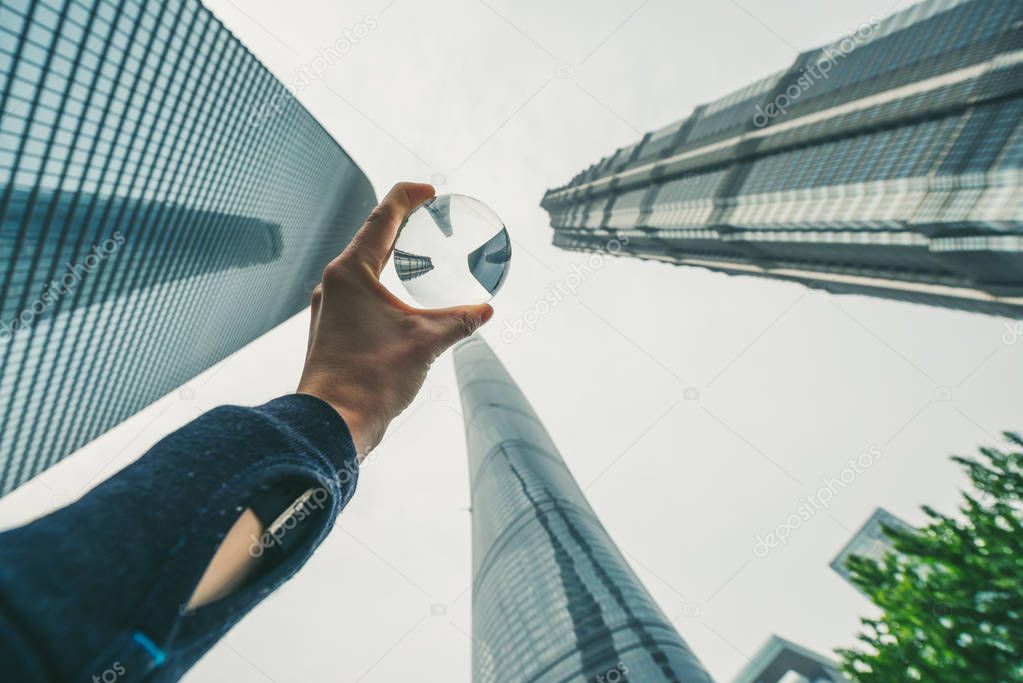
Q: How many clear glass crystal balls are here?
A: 1